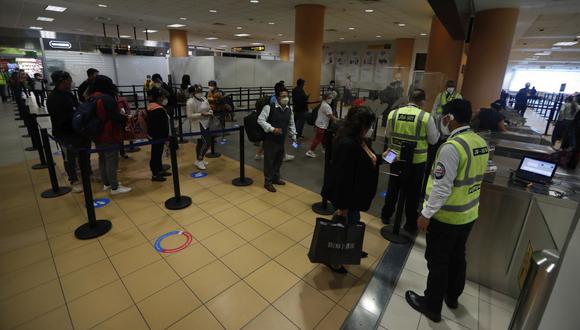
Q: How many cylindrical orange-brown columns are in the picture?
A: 6